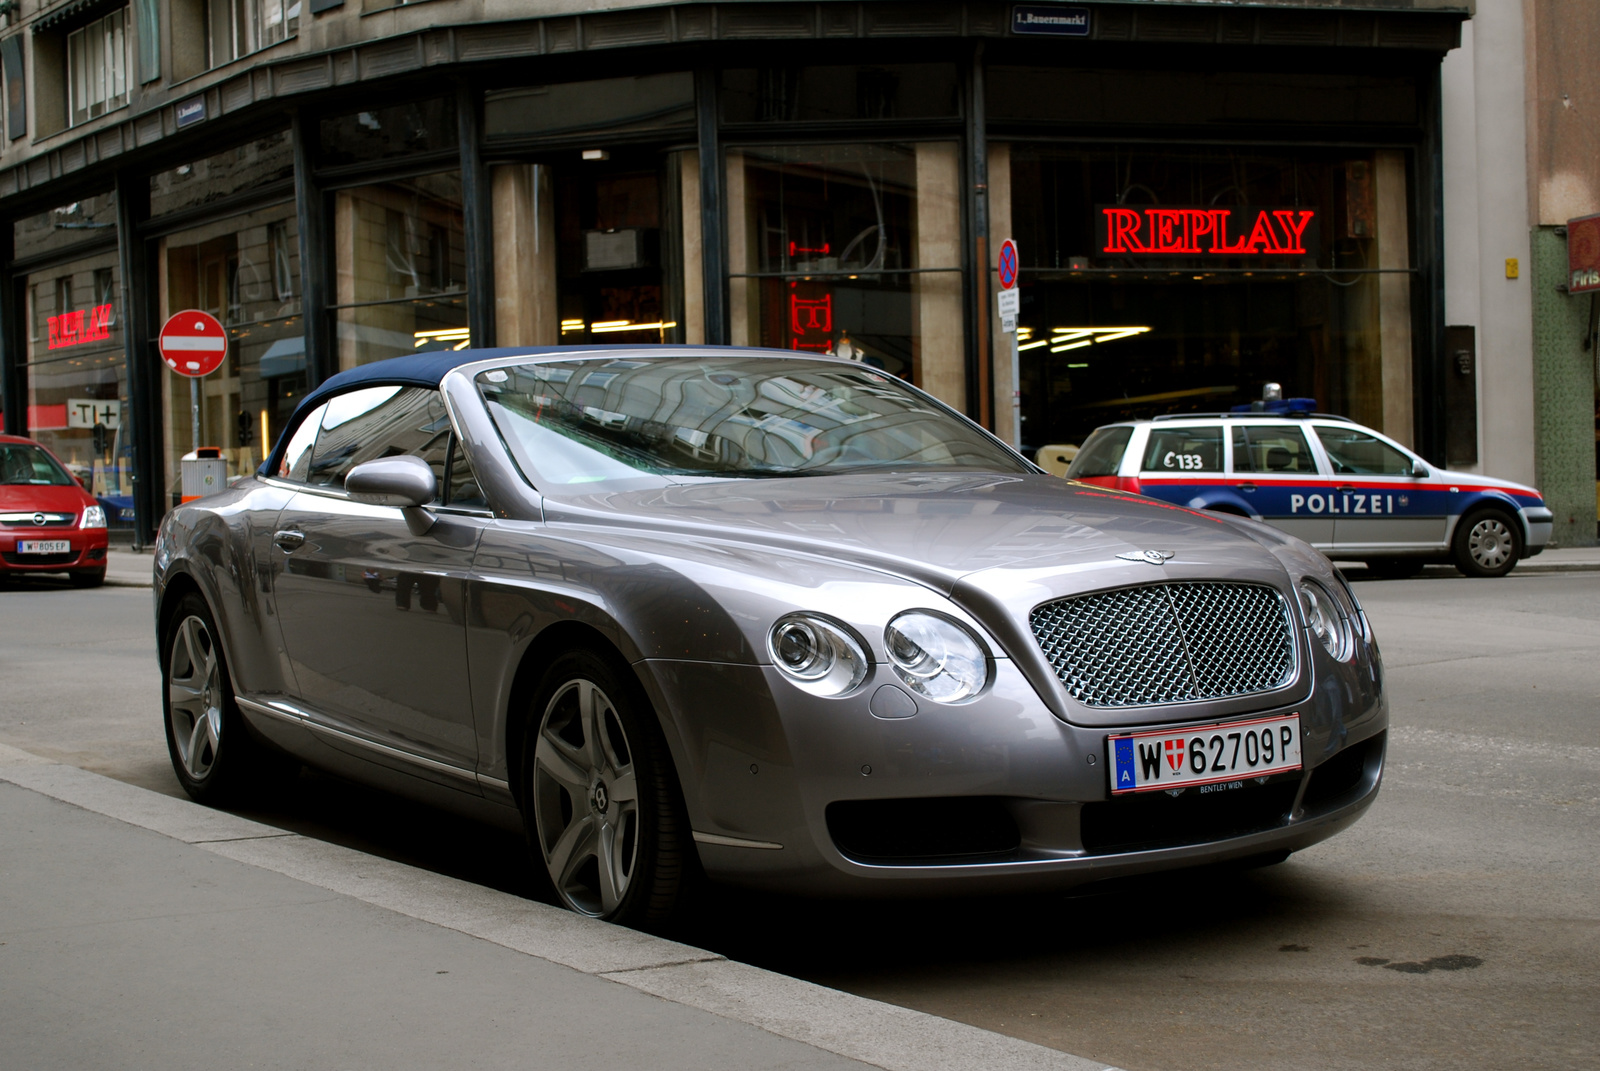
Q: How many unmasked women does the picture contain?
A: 0